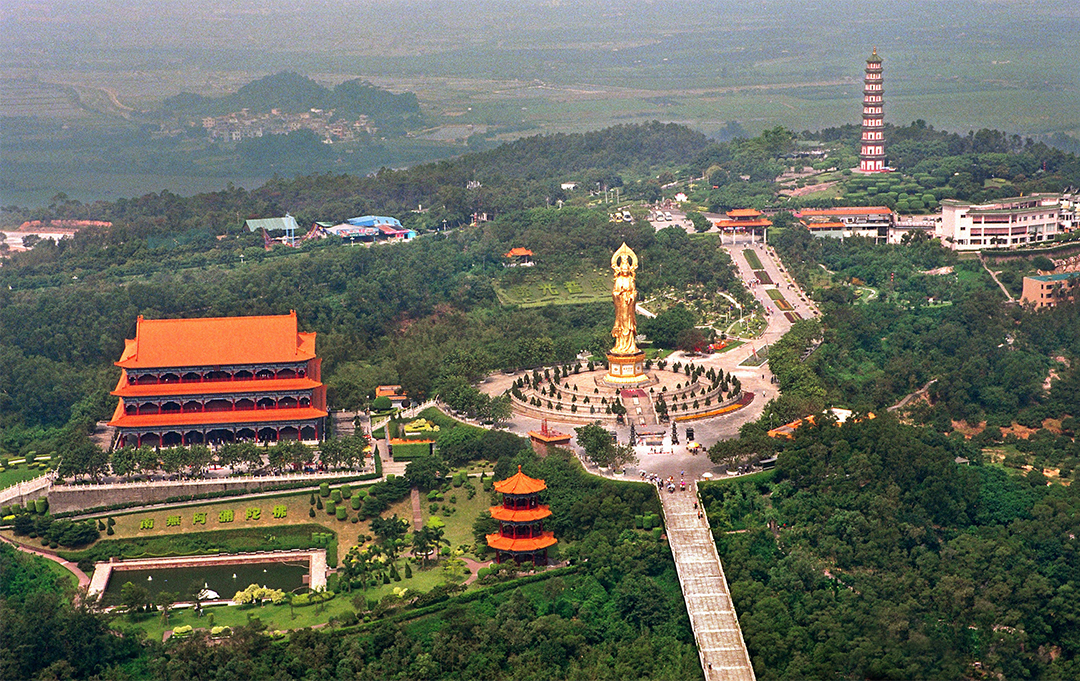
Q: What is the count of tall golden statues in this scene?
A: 1